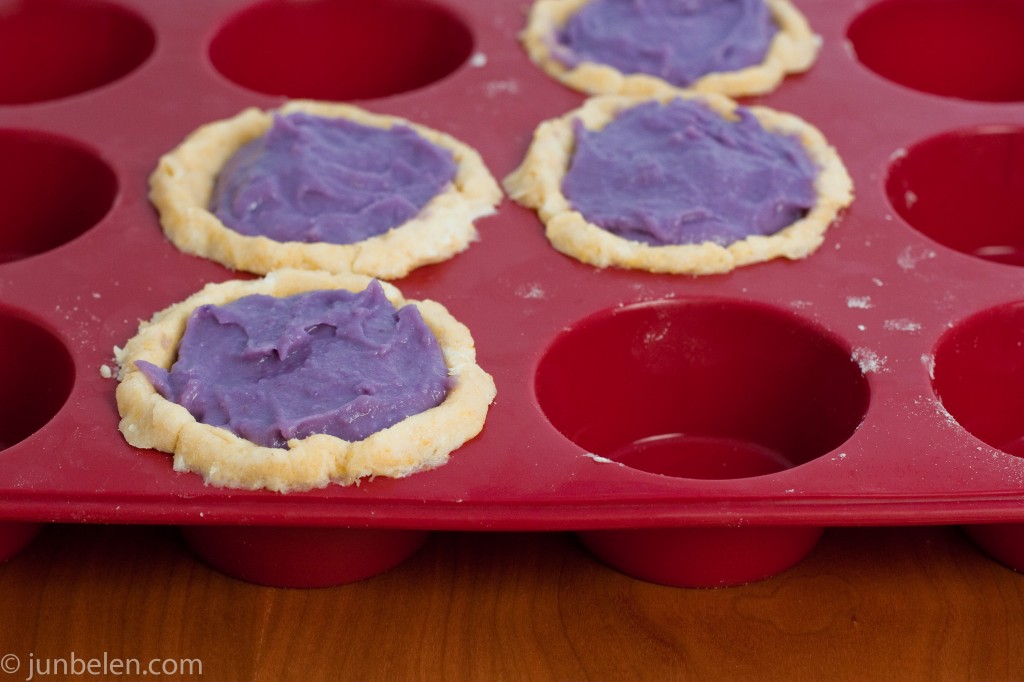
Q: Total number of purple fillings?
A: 4